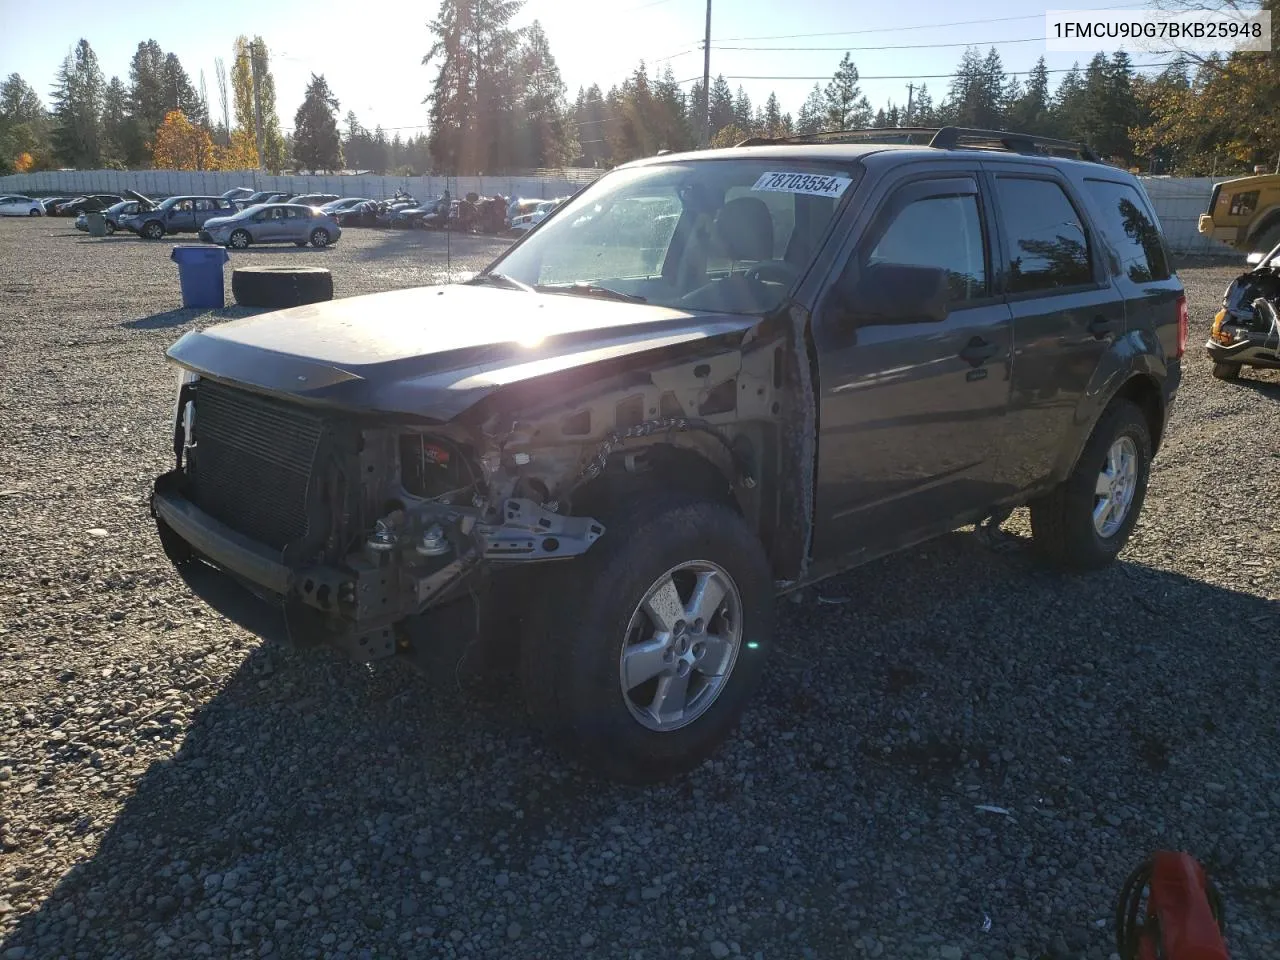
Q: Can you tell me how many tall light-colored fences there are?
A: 1